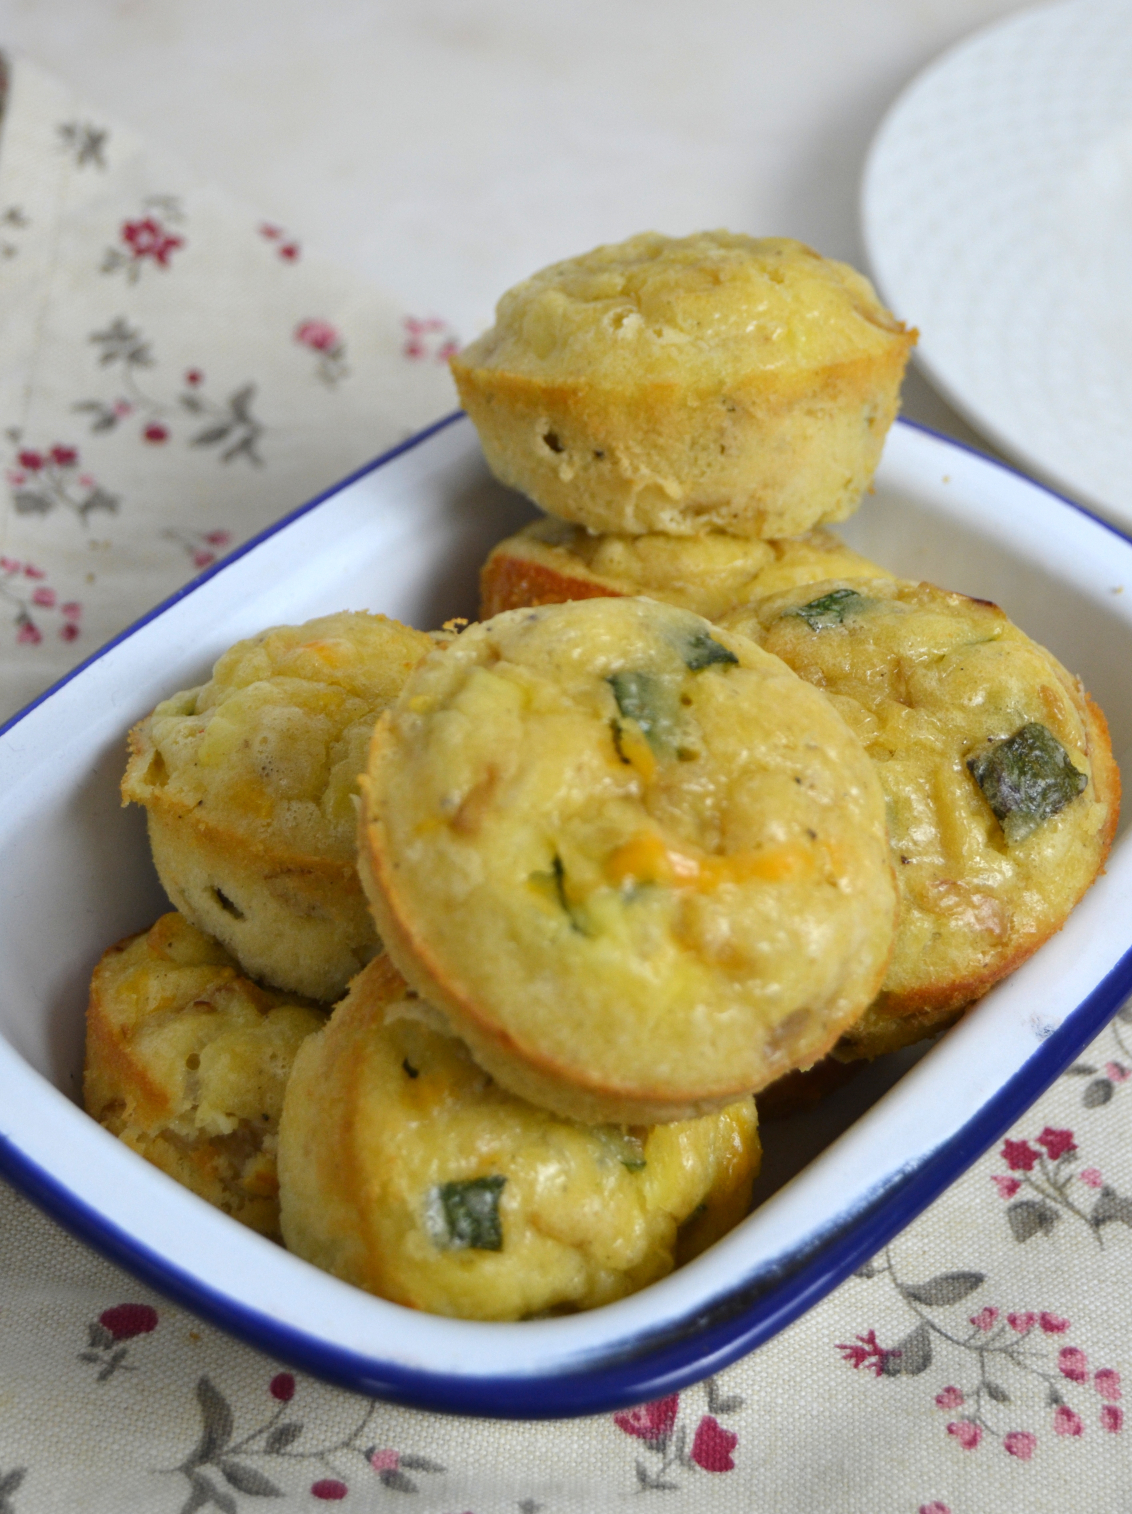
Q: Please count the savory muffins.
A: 7